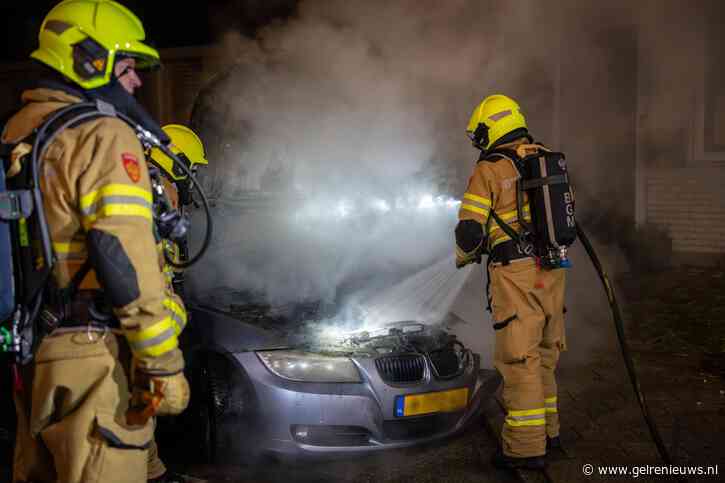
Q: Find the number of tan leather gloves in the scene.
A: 1